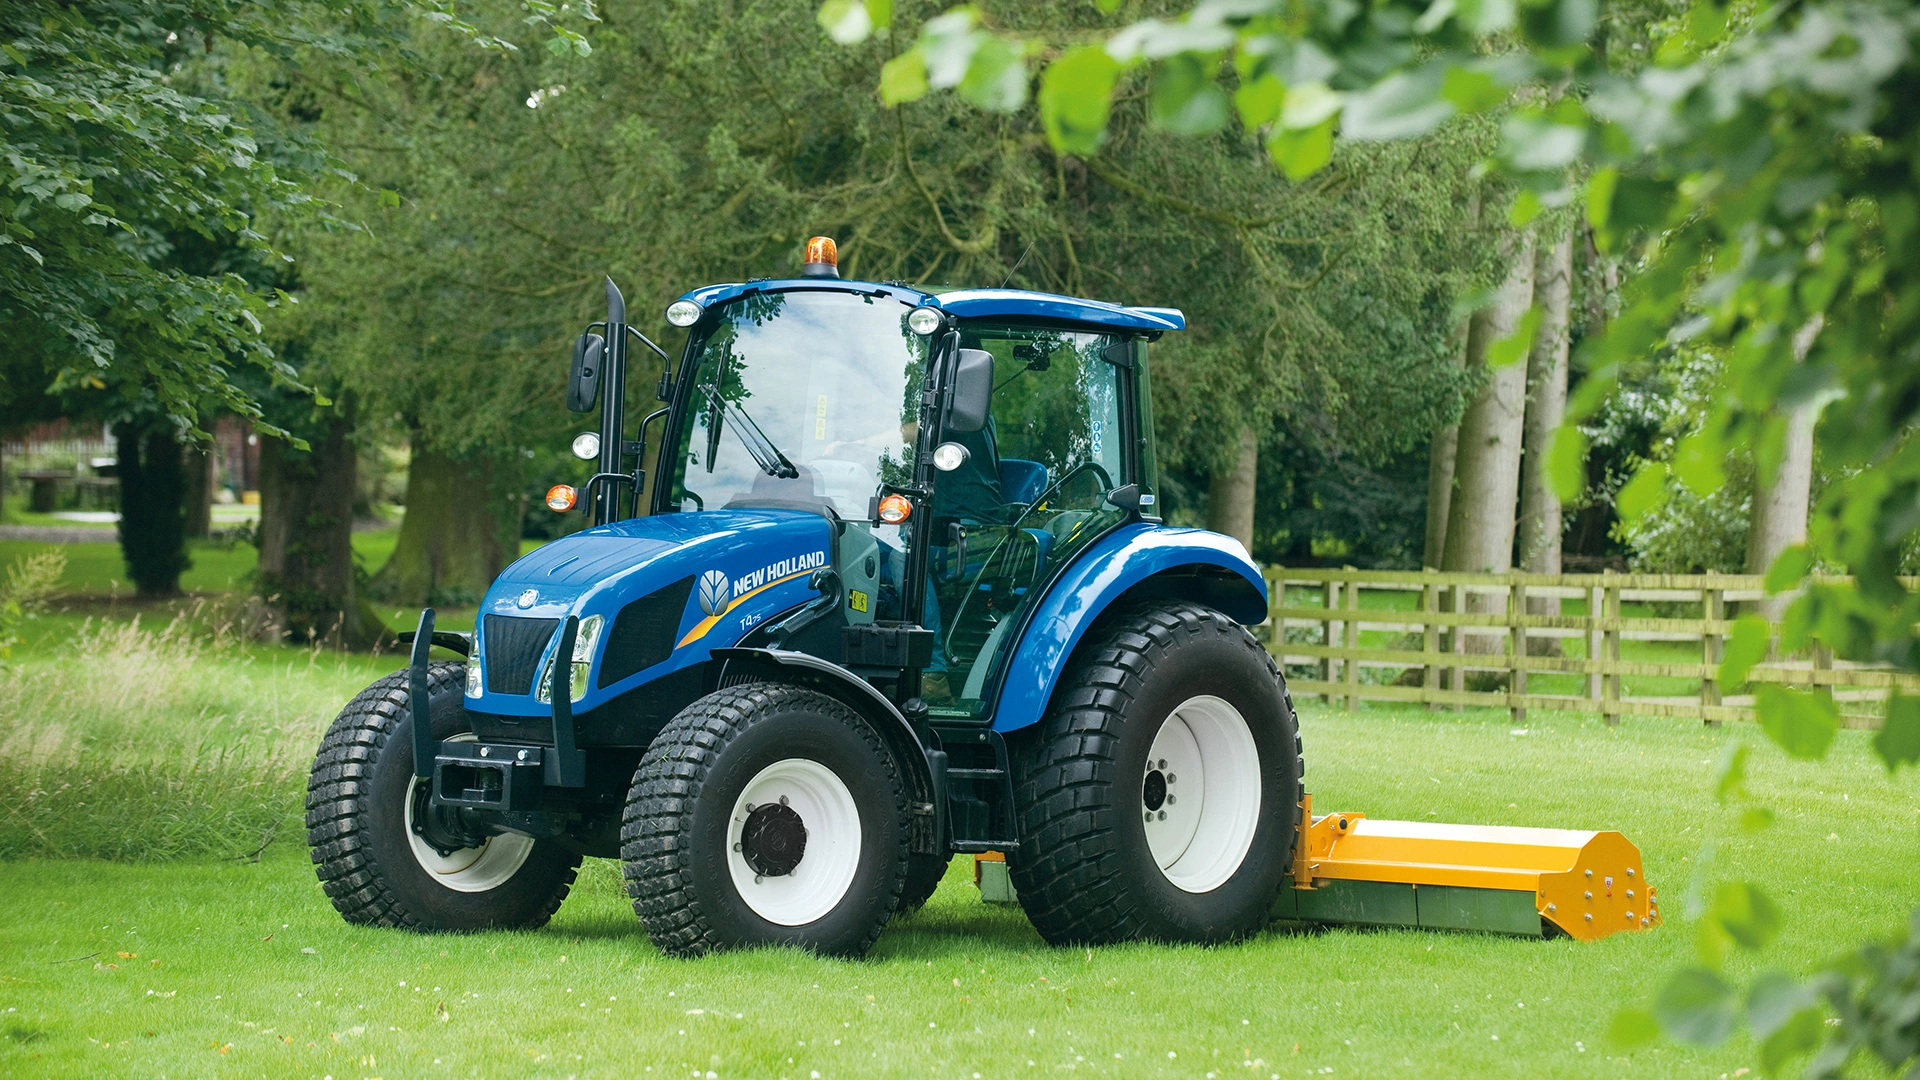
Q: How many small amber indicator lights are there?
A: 2